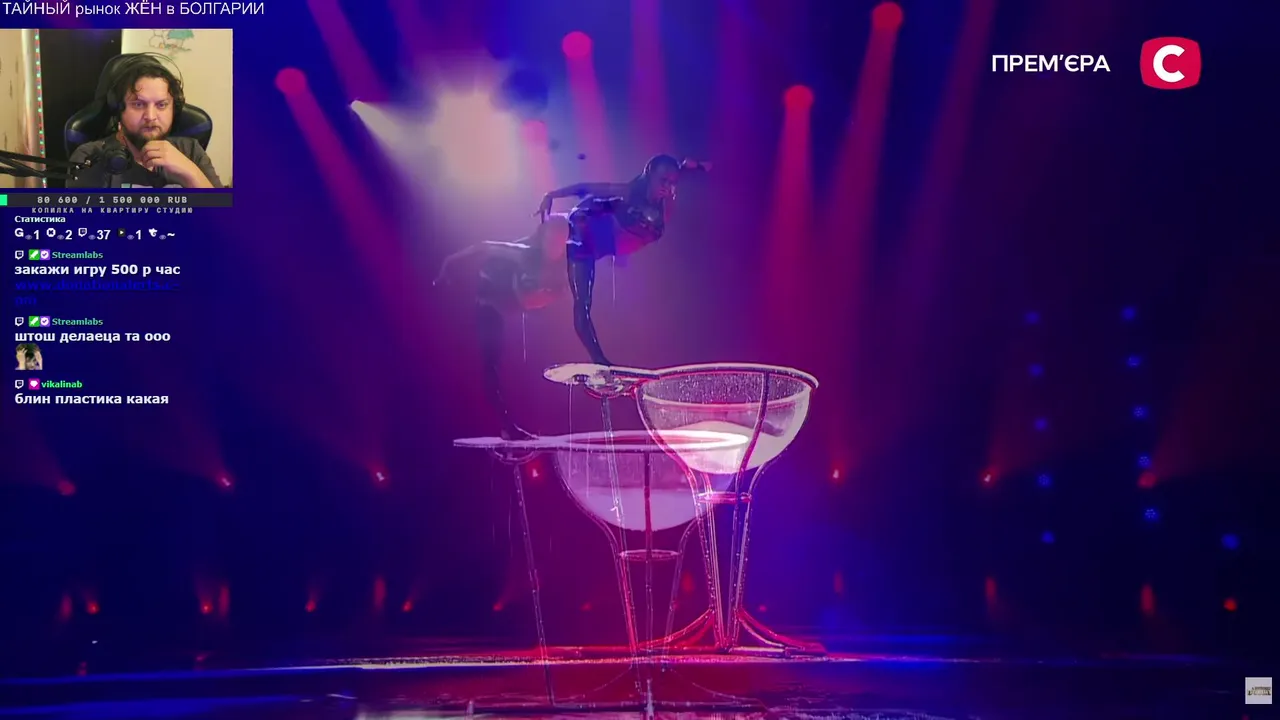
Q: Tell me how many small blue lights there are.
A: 11